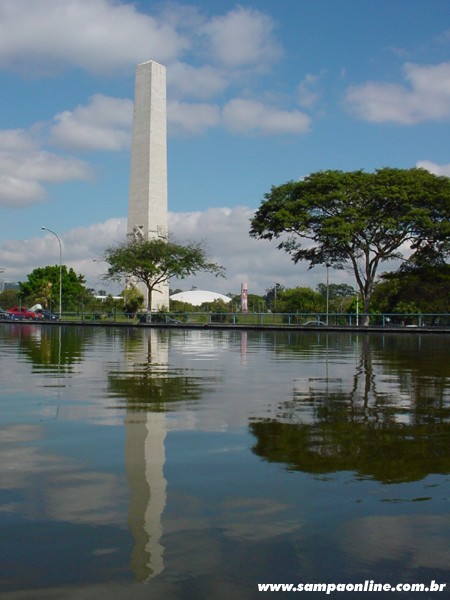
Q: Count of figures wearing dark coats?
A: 0